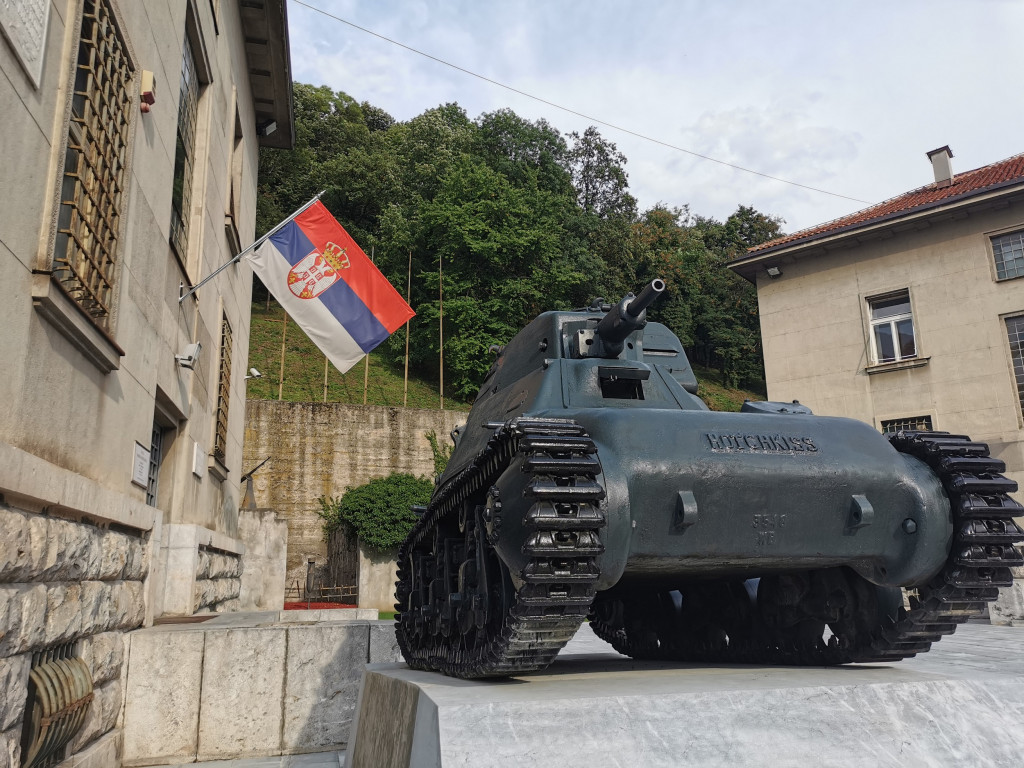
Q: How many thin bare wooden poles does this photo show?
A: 5